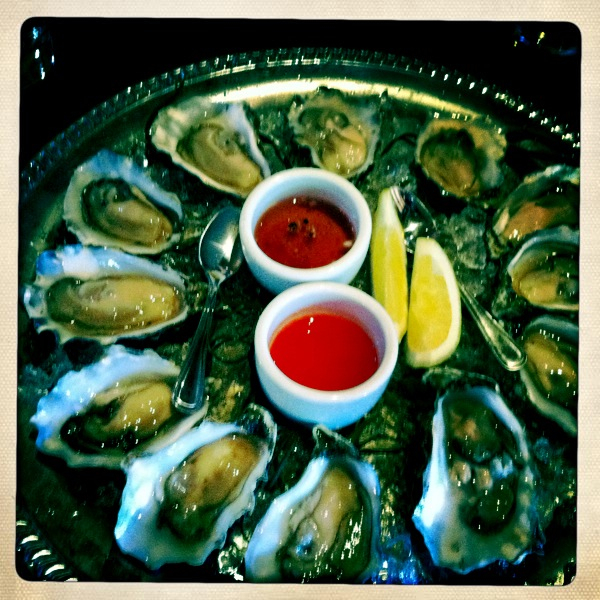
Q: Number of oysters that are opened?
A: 12